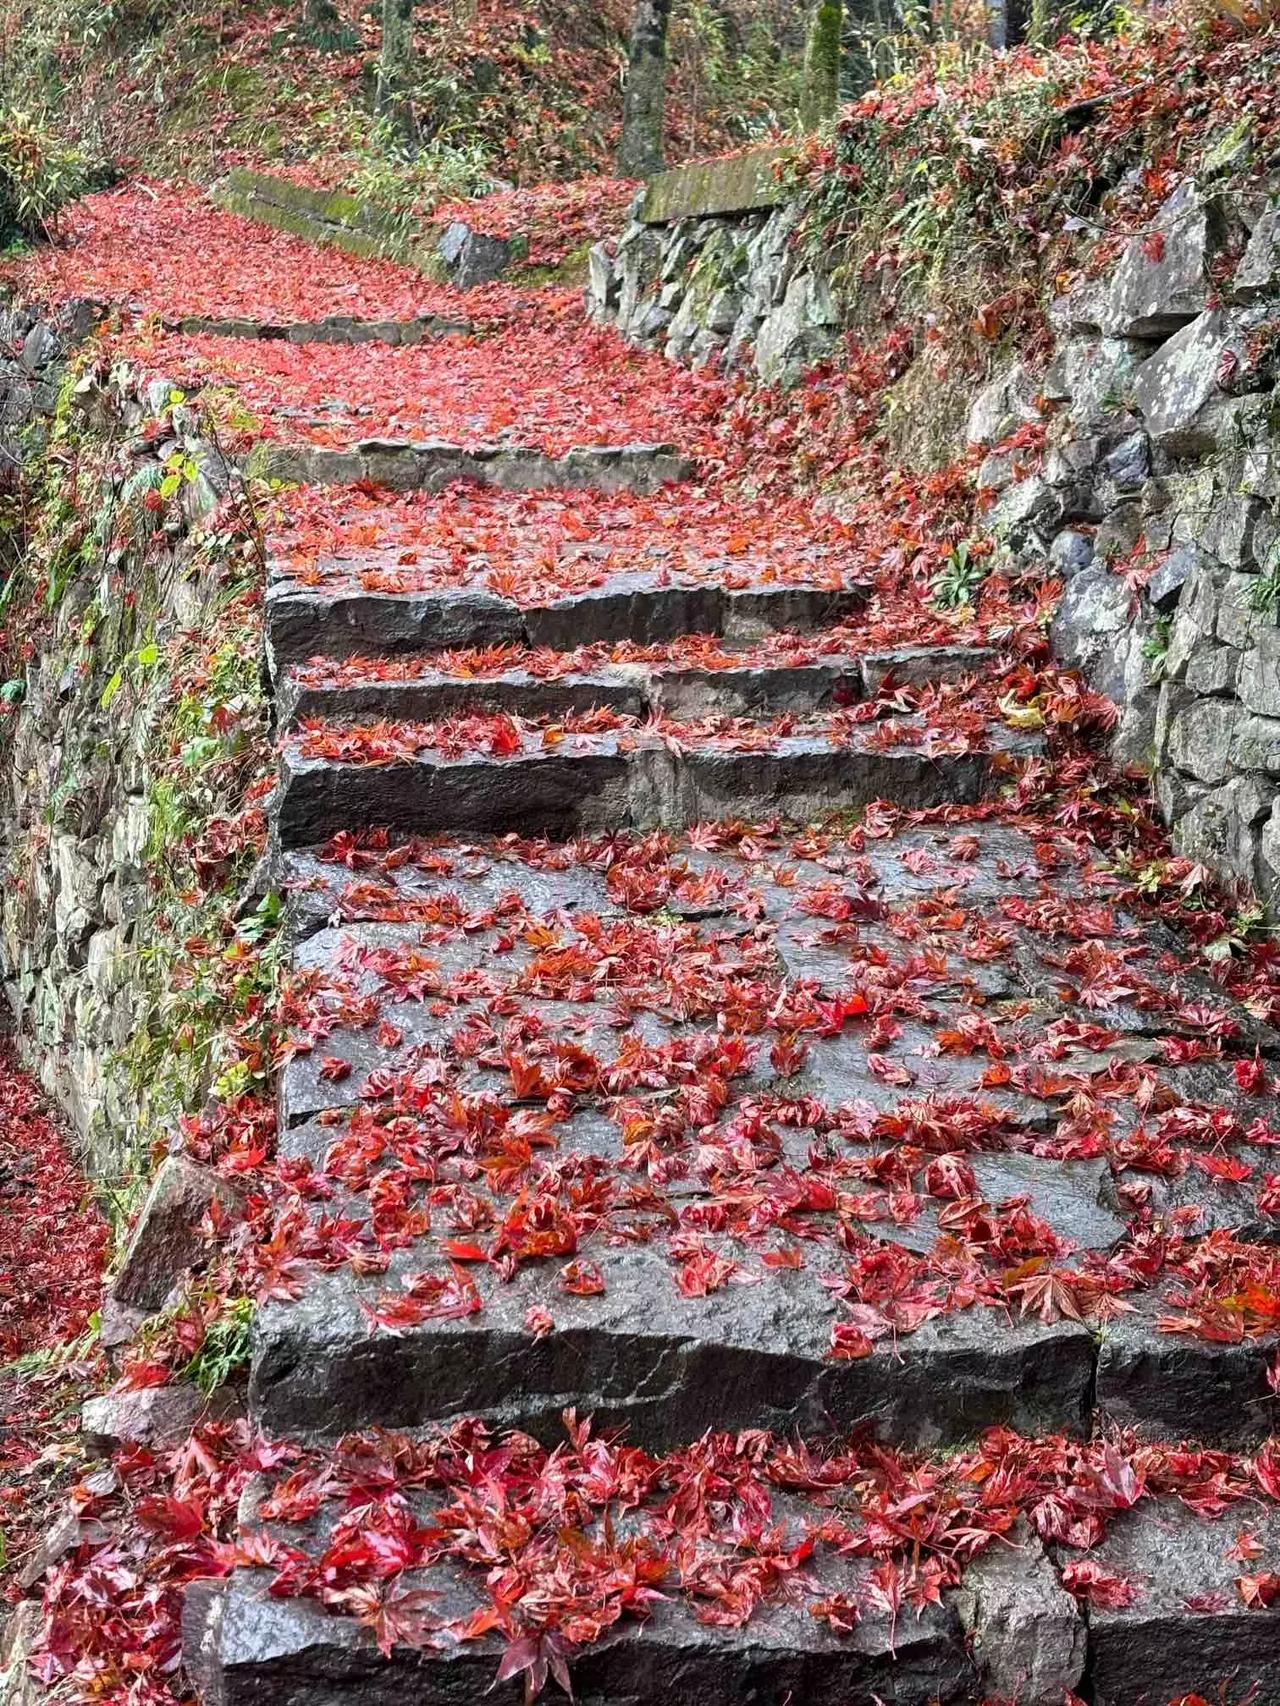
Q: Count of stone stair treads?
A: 7